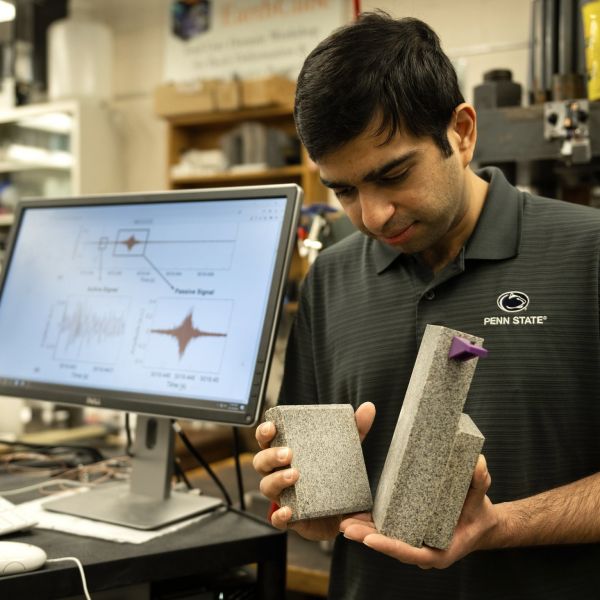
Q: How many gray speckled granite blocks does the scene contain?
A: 3